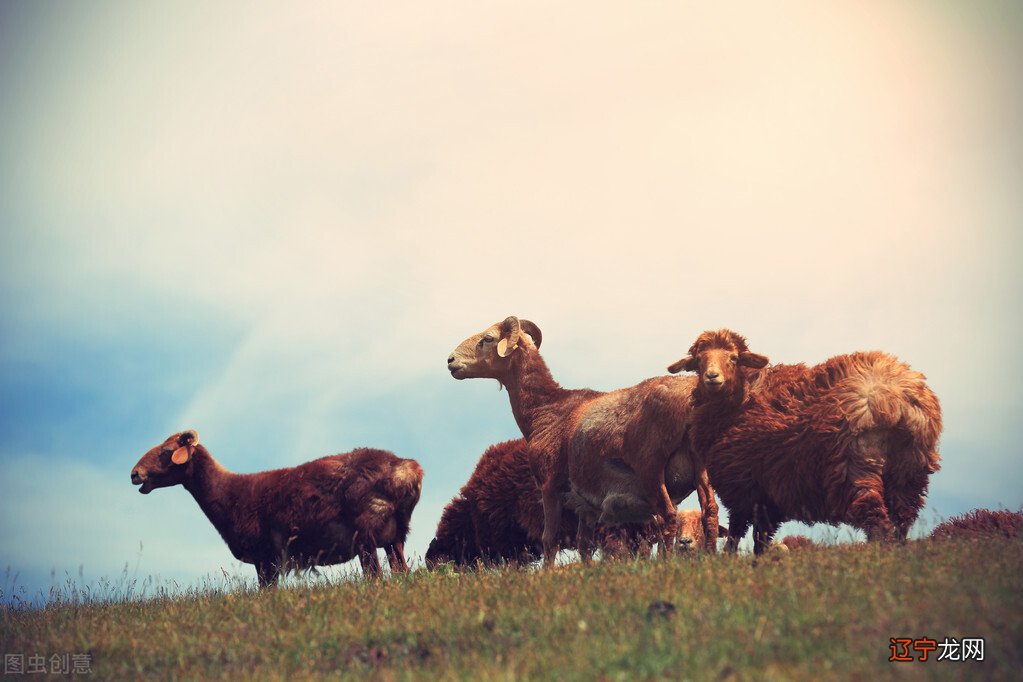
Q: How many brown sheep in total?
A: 5